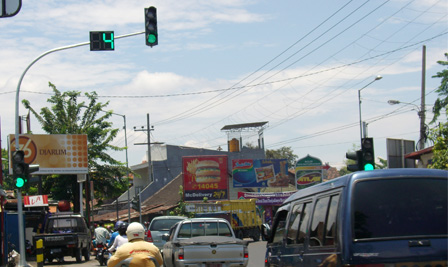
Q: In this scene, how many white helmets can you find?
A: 1